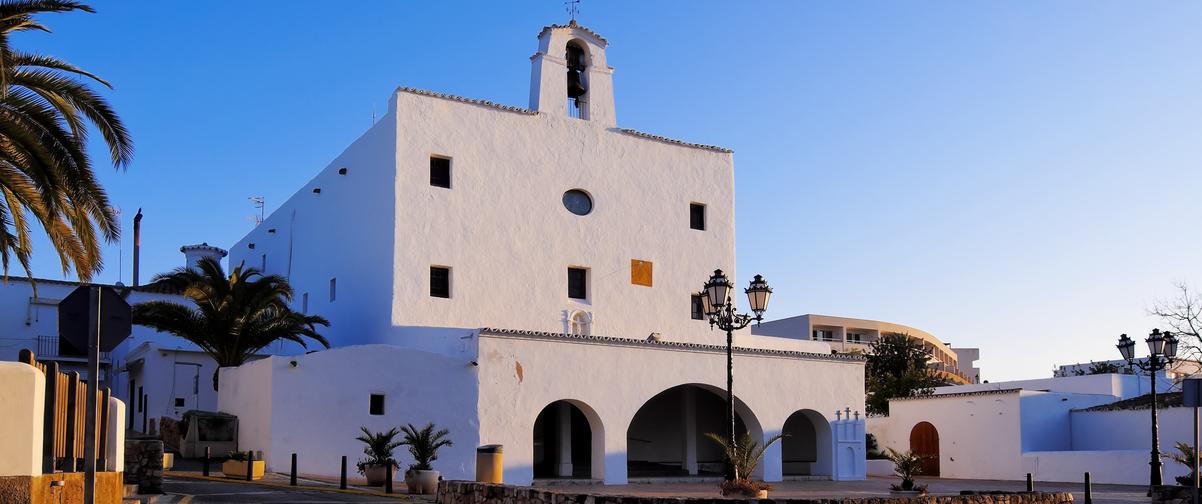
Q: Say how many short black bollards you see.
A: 7